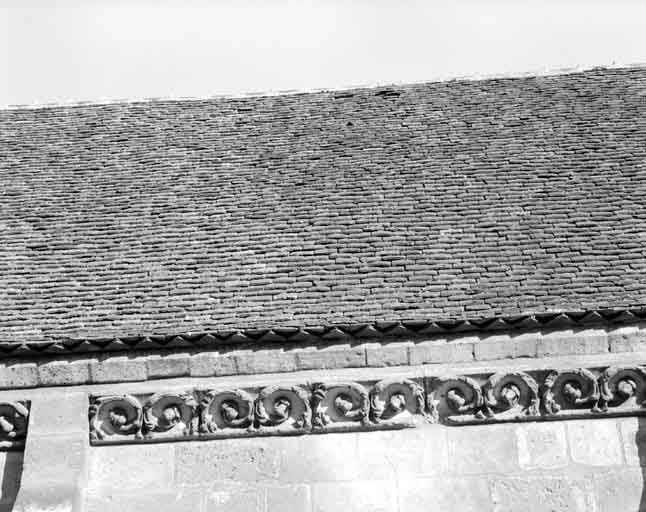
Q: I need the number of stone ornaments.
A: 11